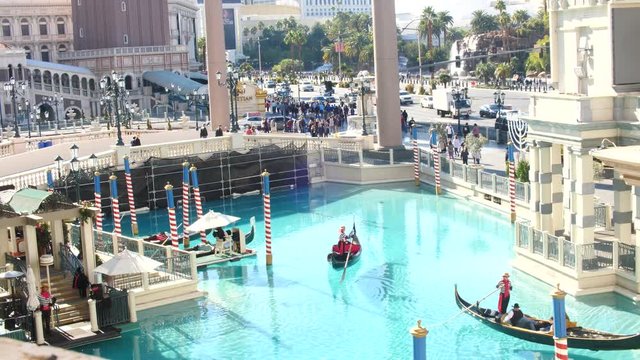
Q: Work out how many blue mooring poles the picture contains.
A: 13